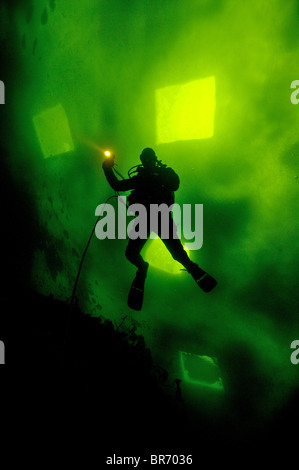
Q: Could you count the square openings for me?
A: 4